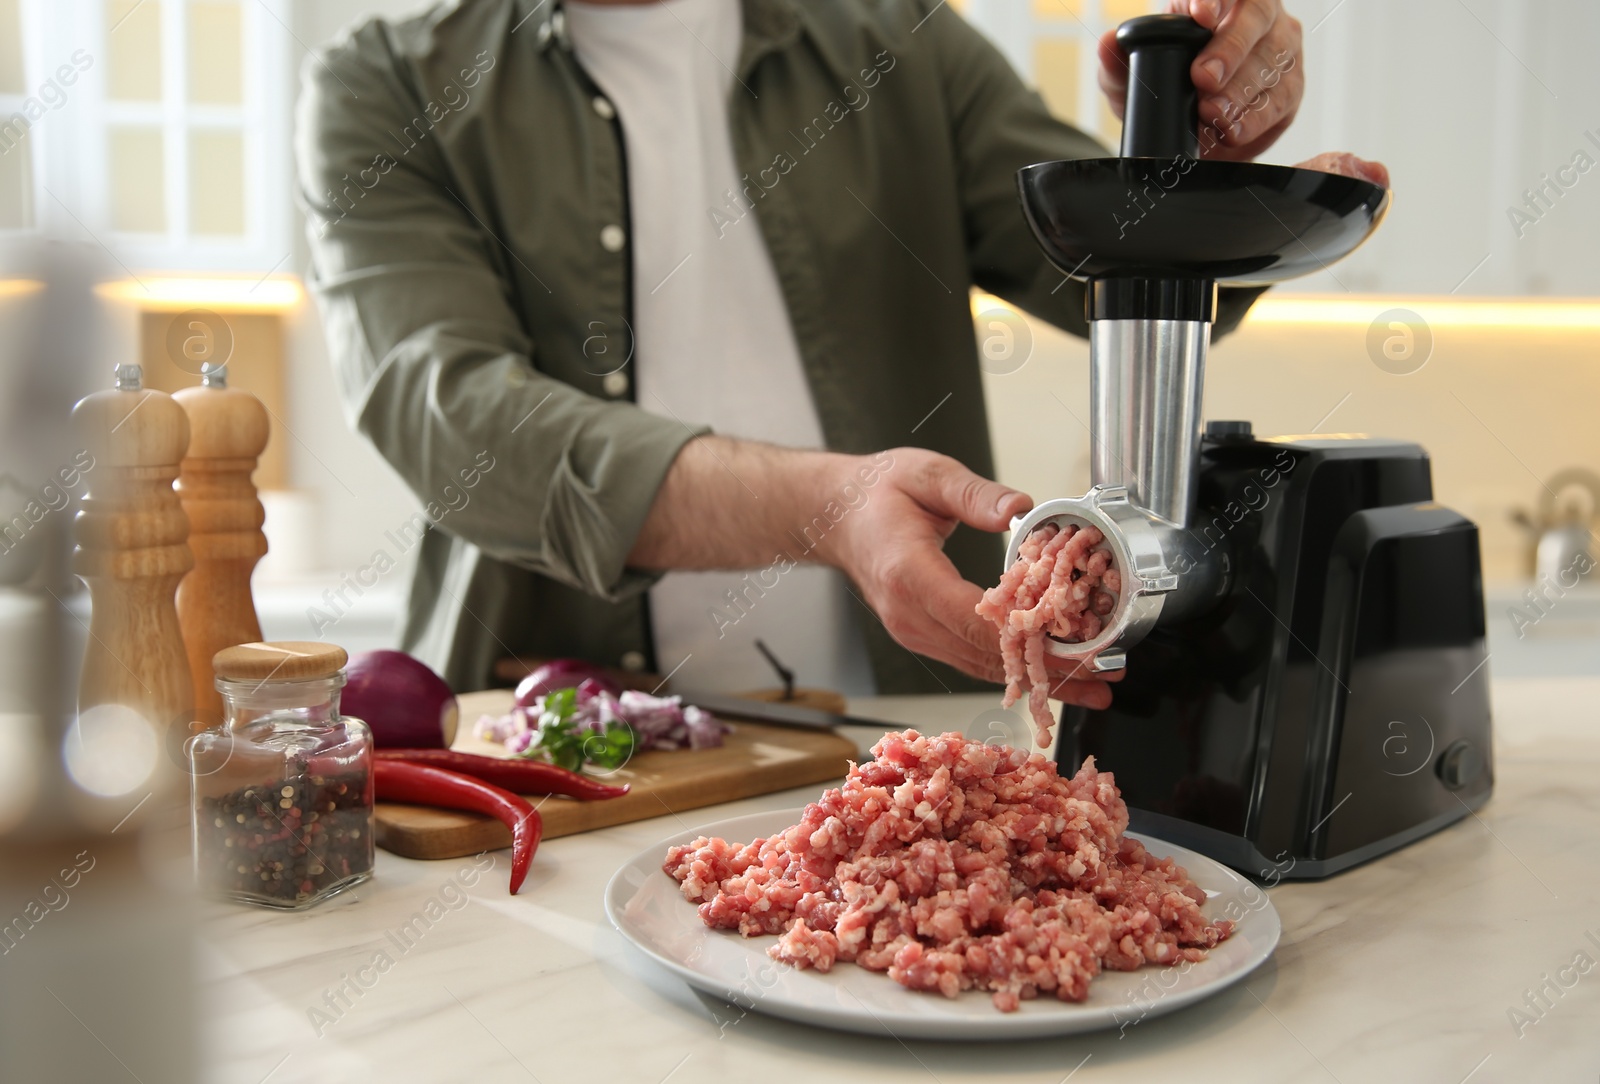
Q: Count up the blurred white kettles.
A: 1